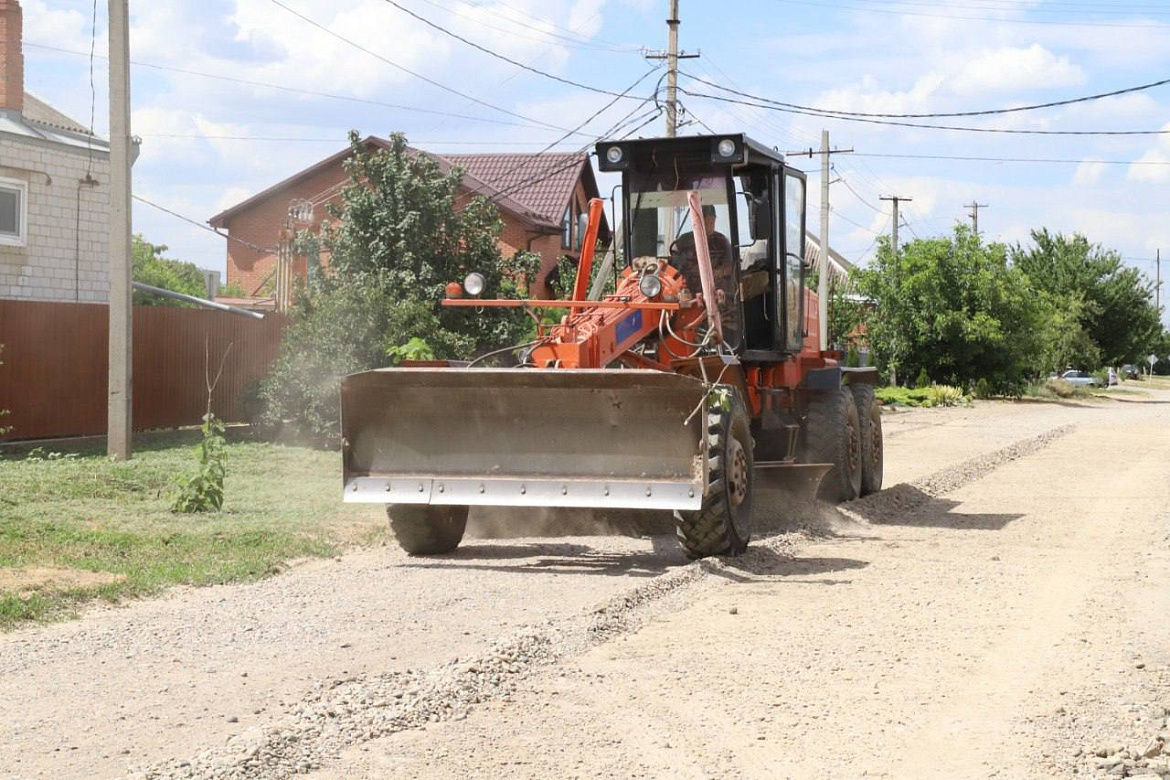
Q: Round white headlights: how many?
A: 4